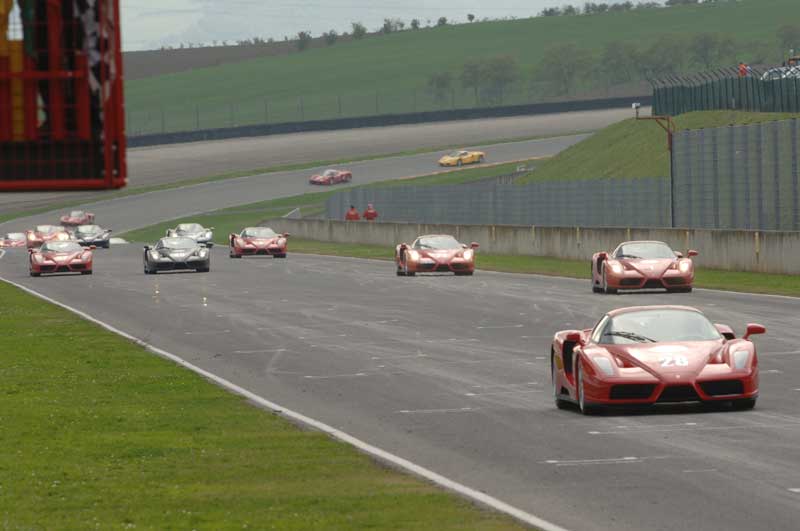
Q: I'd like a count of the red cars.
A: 9